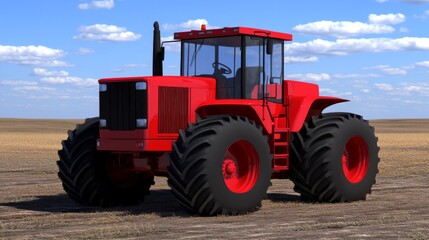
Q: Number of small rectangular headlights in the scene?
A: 4